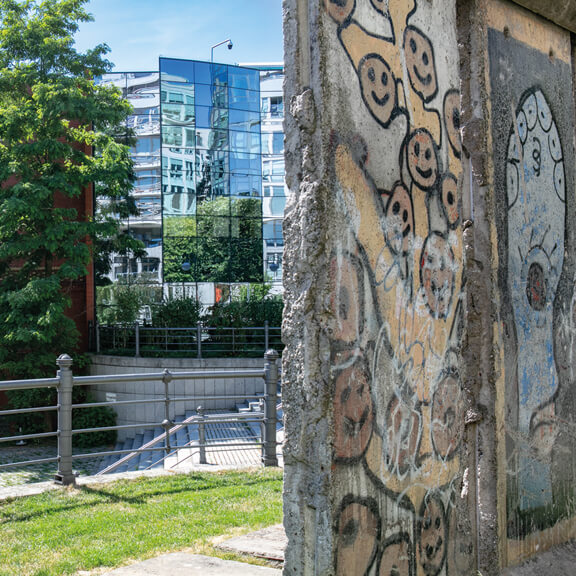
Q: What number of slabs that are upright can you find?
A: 2